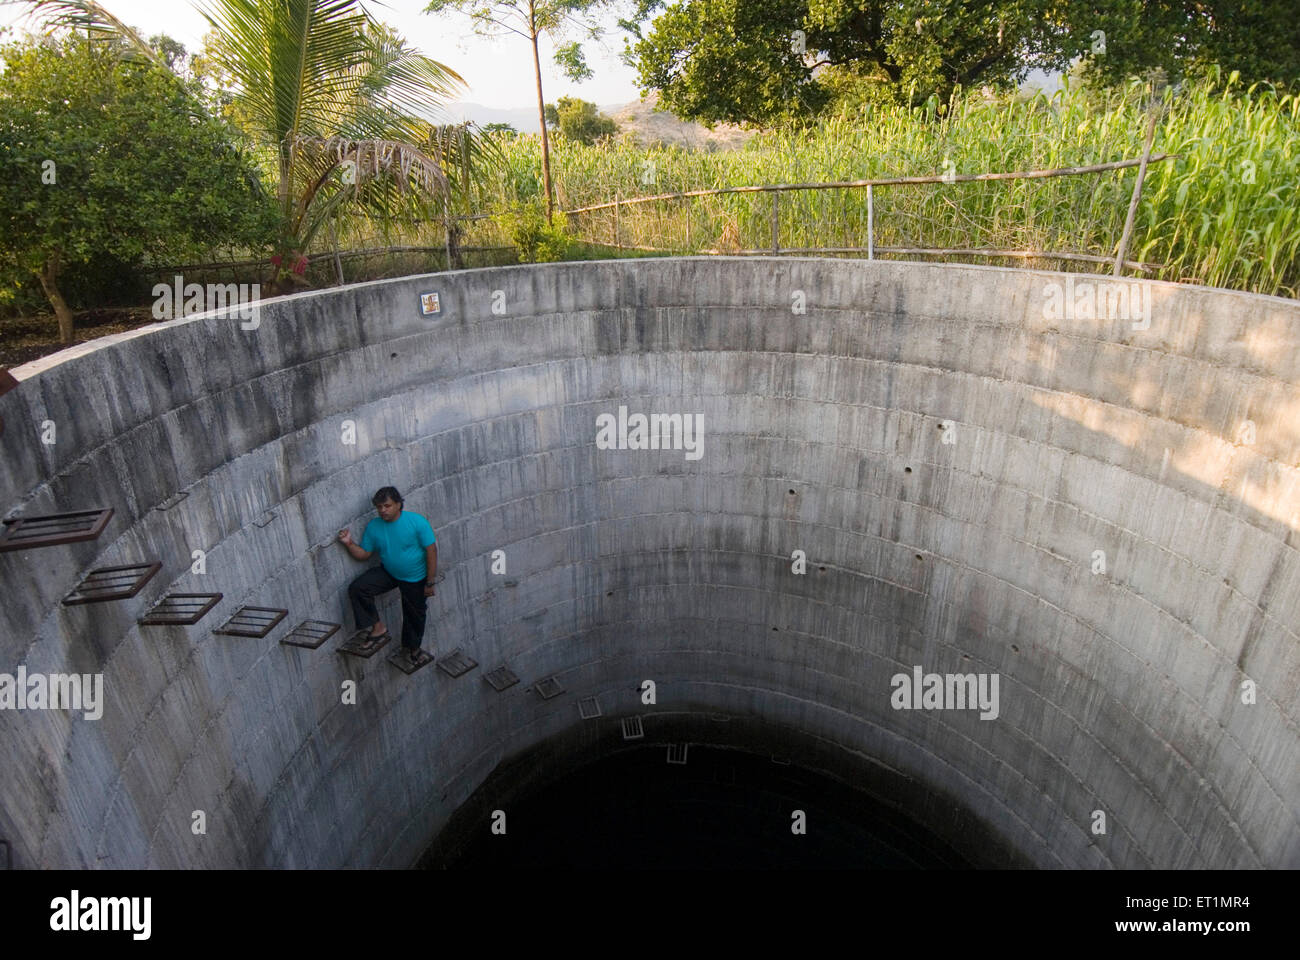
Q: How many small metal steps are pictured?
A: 13